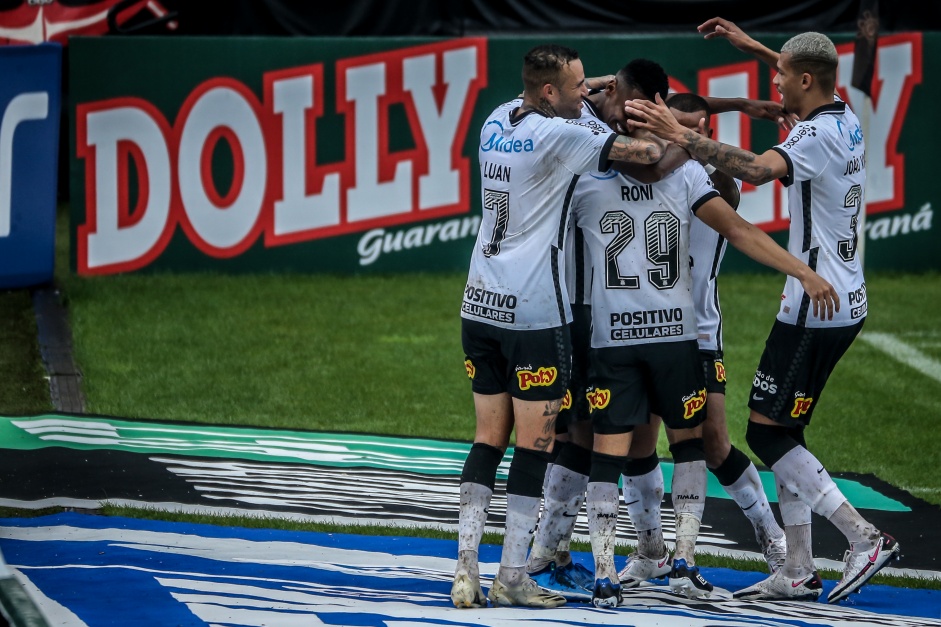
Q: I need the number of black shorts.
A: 5